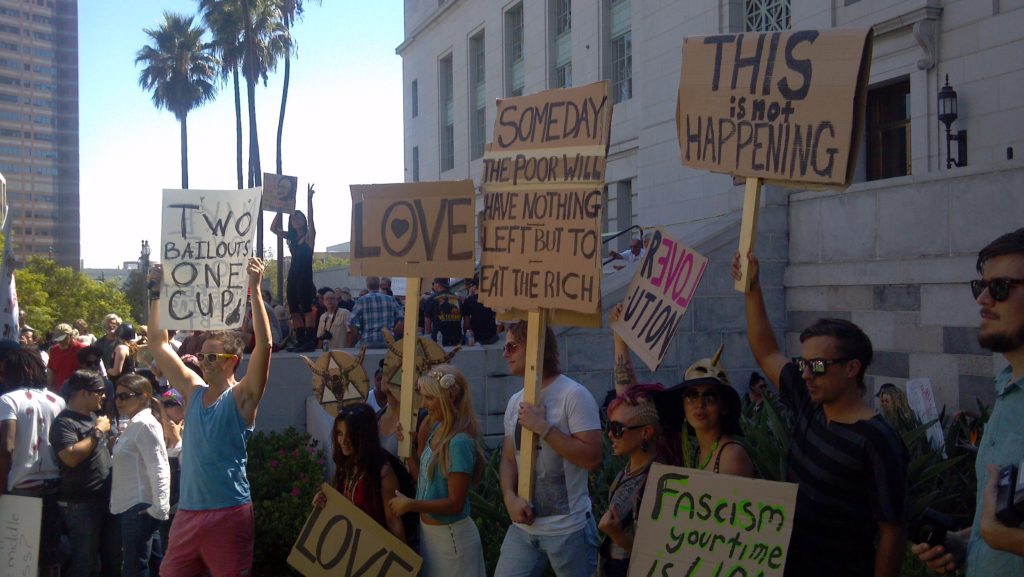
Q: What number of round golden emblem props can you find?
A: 2